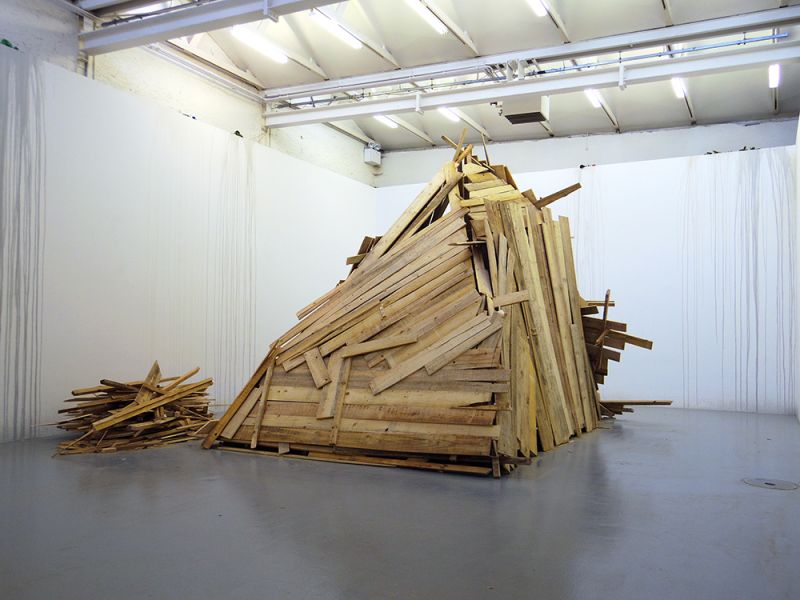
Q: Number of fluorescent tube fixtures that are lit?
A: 9